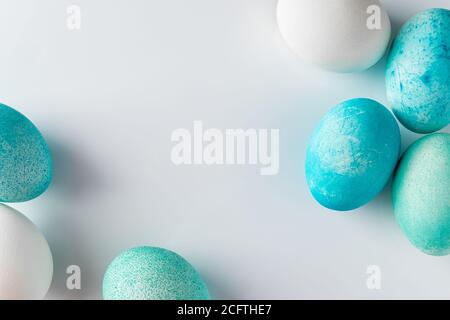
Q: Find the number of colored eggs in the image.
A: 5